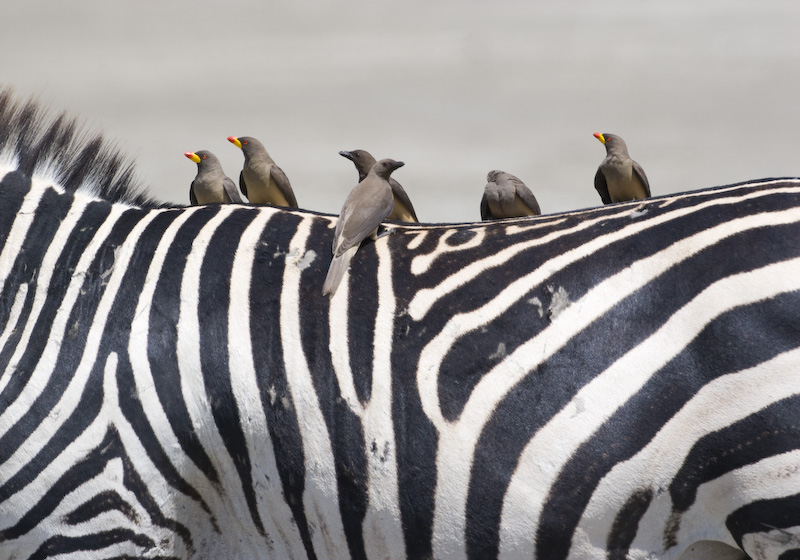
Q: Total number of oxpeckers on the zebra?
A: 6